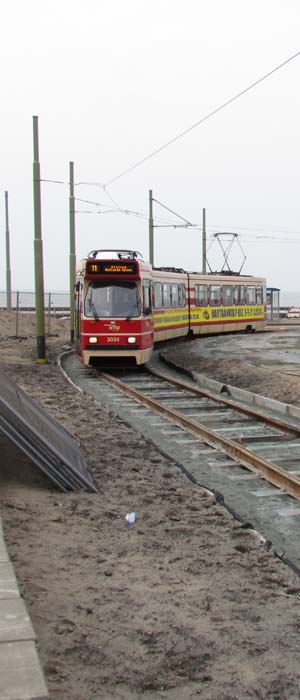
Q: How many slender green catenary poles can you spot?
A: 5